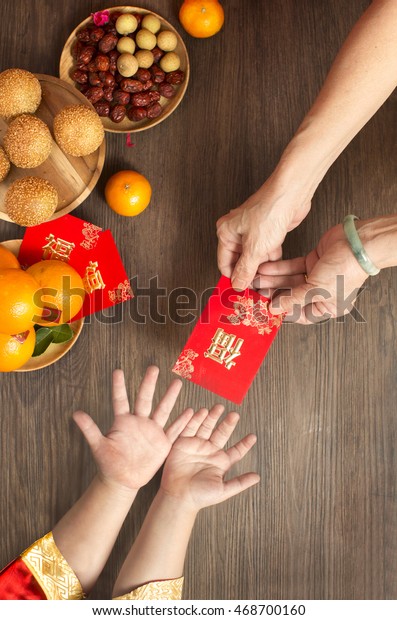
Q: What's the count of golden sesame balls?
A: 5